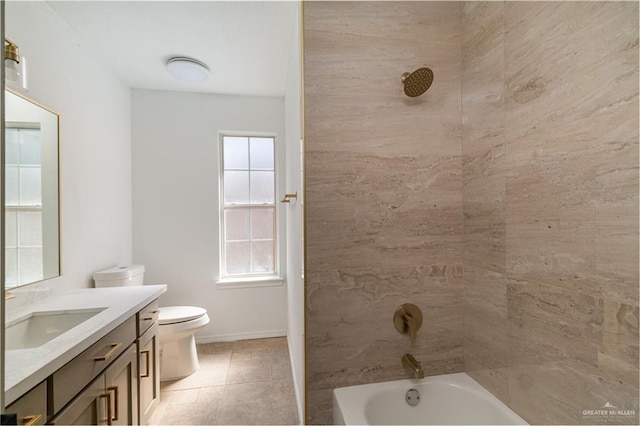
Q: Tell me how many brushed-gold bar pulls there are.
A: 6